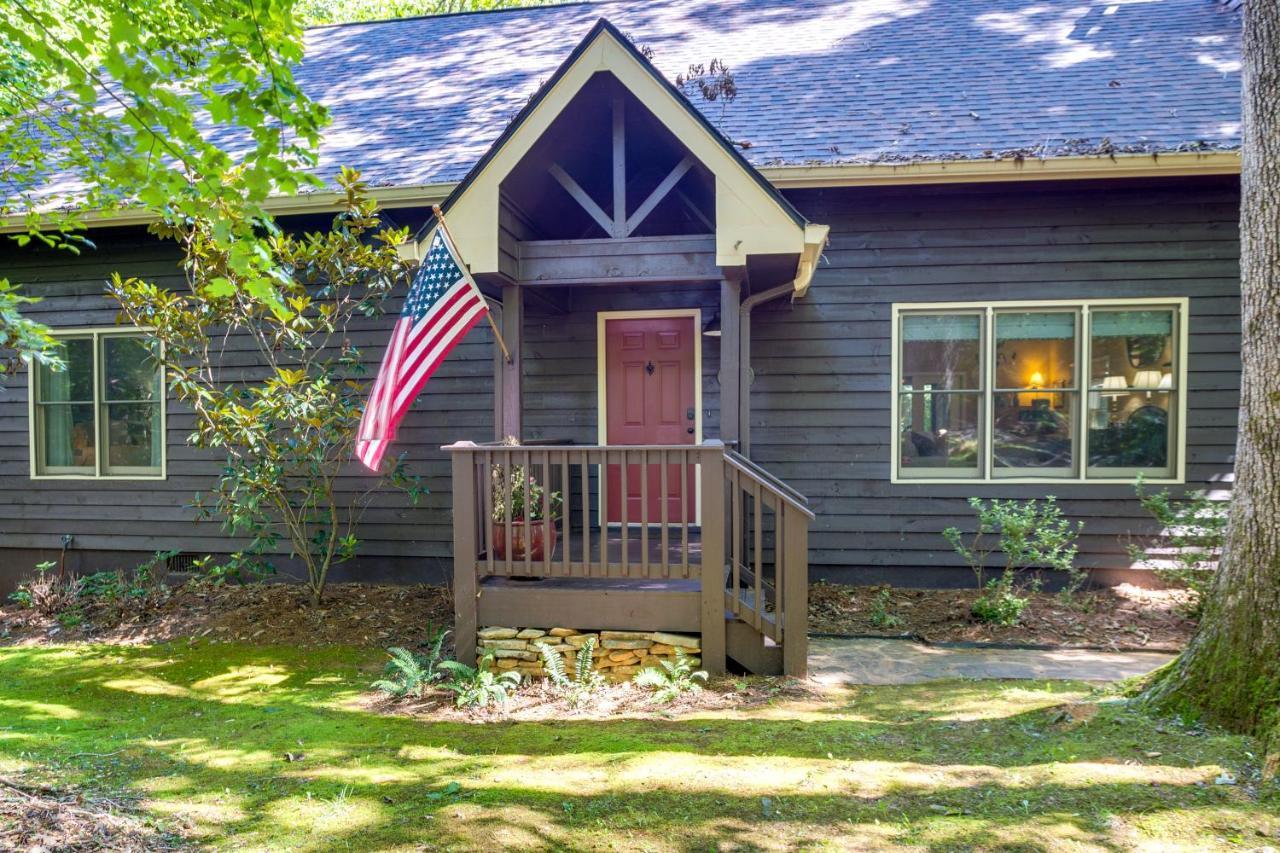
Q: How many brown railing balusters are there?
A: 14